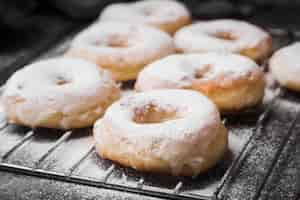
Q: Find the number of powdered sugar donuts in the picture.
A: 7